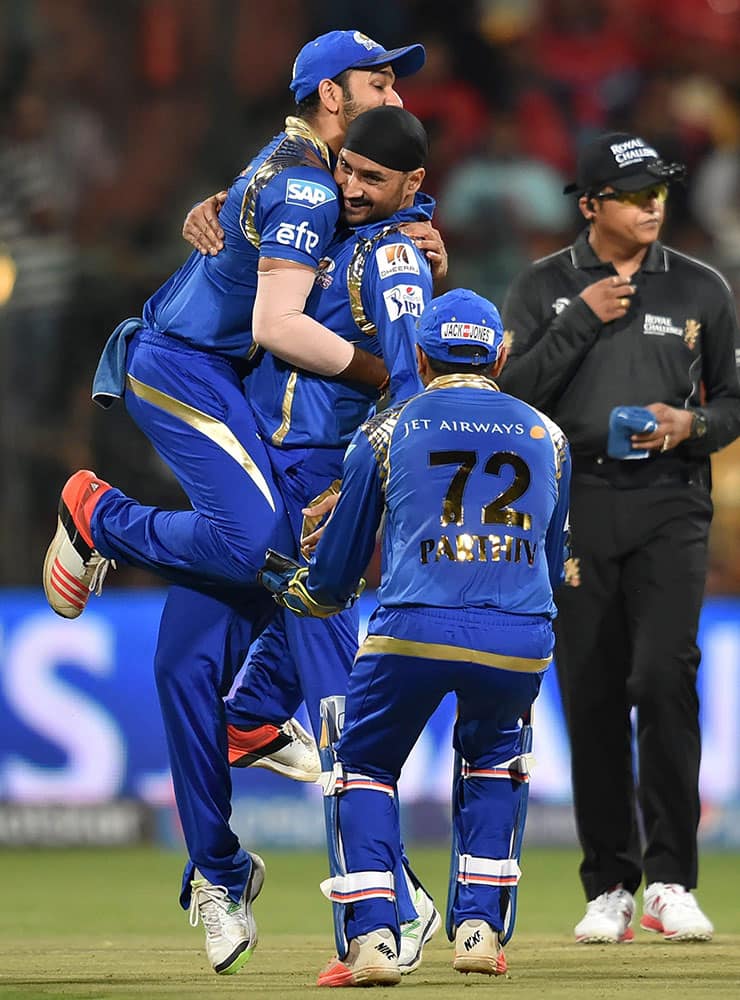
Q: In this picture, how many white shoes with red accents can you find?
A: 6